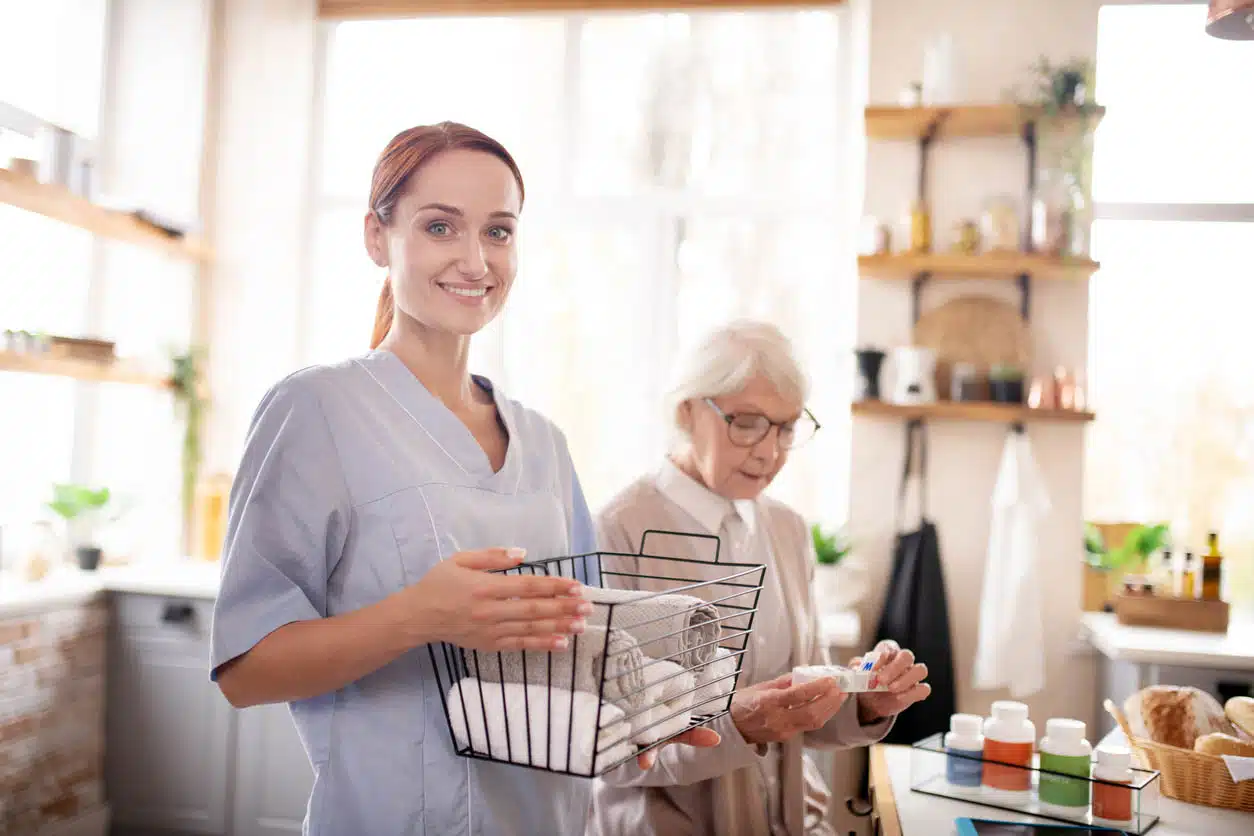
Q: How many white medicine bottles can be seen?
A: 4